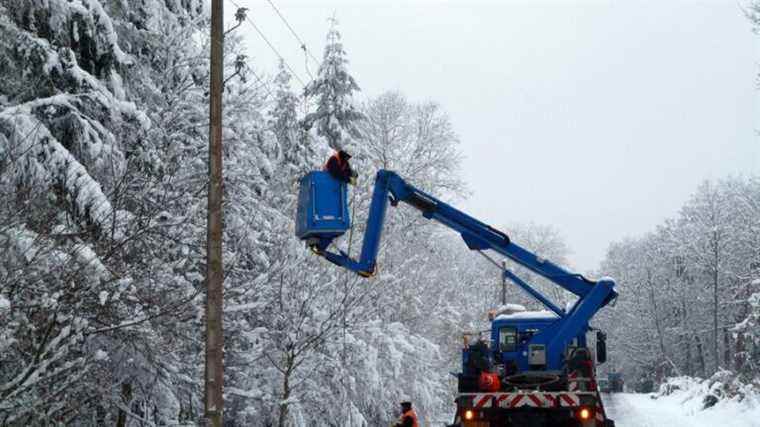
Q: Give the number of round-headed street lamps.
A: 0